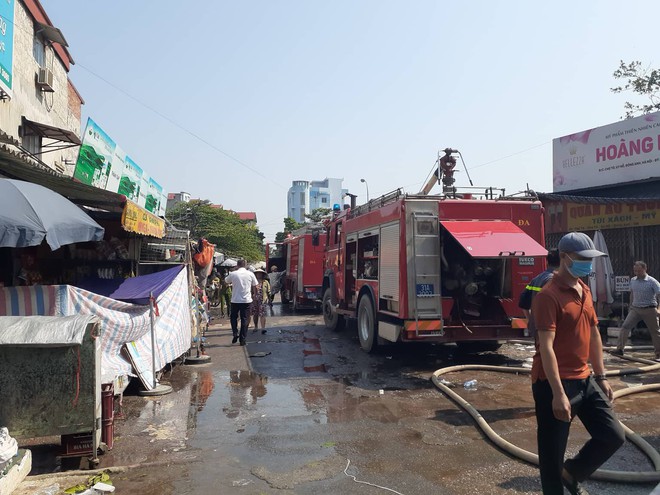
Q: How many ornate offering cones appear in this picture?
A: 0